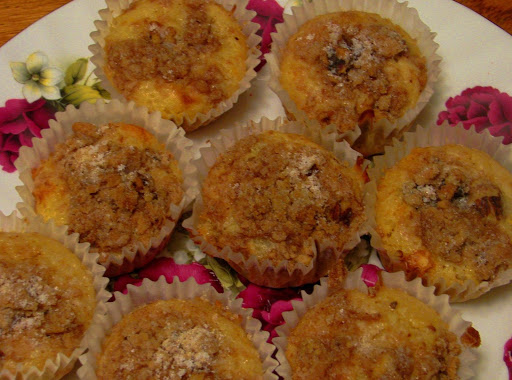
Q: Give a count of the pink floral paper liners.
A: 0